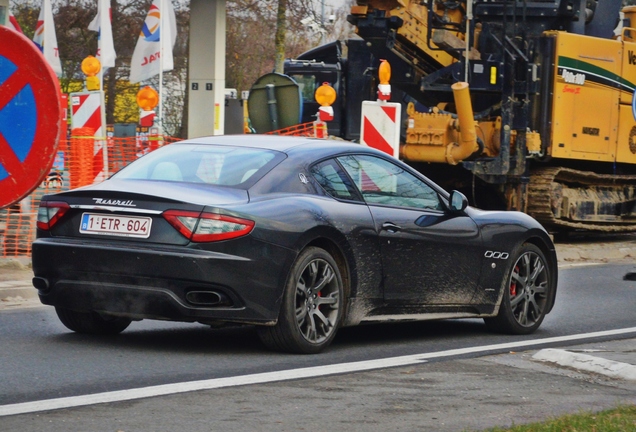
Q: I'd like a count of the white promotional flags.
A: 3